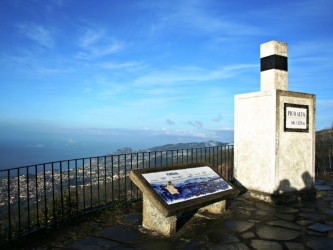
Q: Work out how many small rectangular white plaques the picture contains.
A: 1